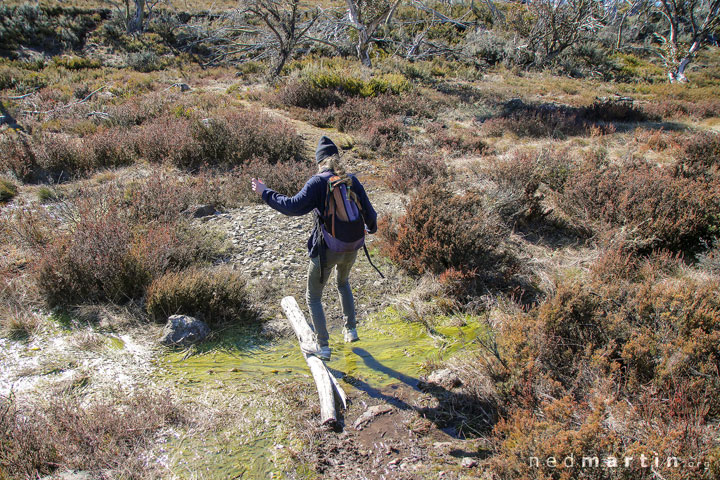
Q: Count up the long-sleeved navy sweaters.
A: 1